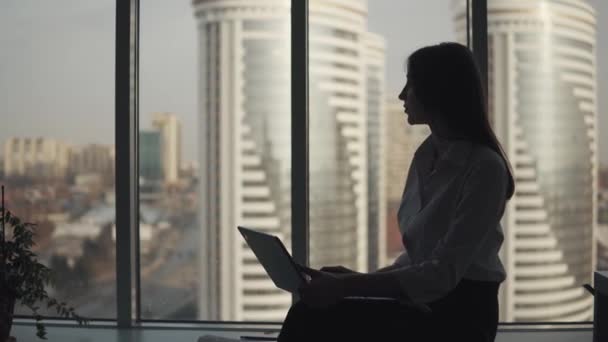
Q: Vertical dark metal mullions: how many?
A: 3